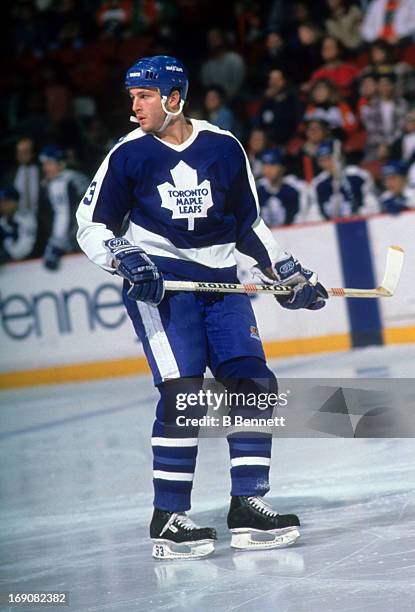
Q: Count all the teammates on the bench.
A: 5